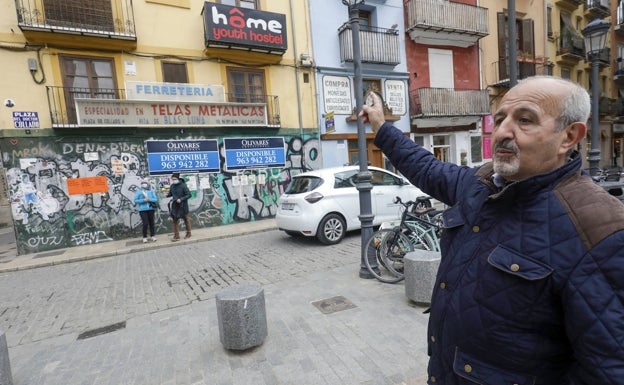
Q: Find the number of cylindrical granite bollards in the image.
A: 3